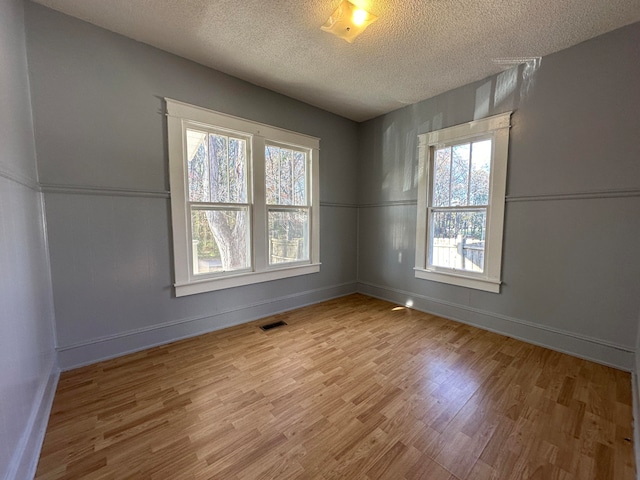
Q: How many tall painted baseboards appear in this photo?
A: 3